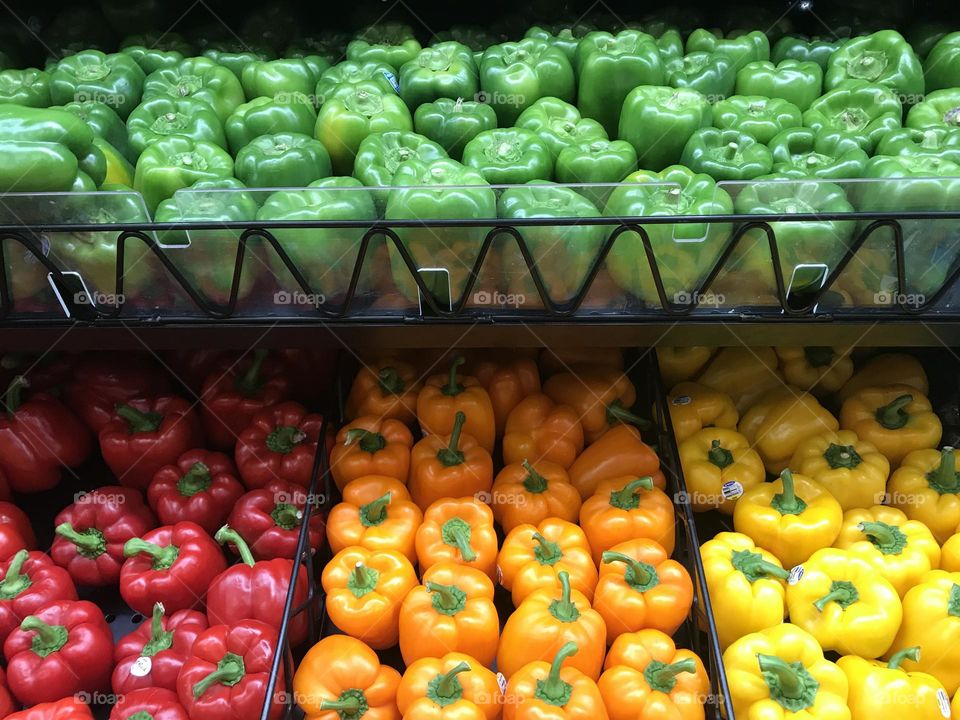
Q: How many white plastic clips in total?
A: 5